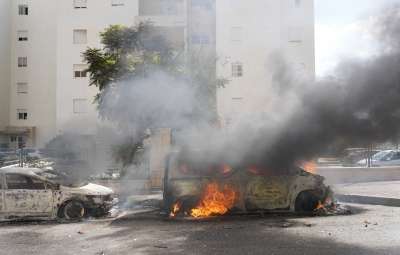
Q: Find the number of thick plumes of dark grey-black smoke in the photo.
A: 1